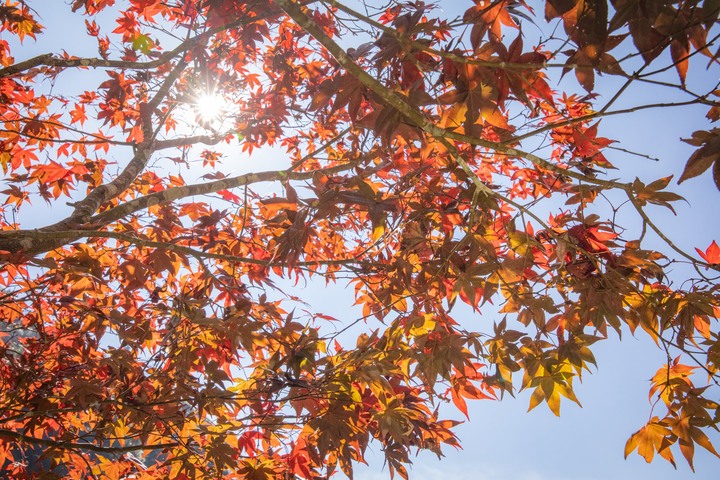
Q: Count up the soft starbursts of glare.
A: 1